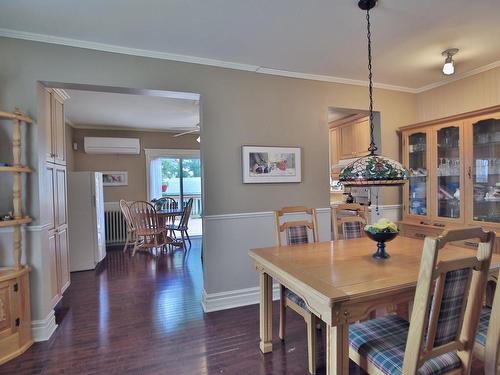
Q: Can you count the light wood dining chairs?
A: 4